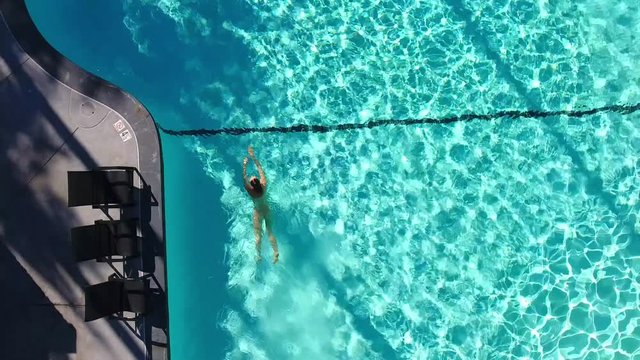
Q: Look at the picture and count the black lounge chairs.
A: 3